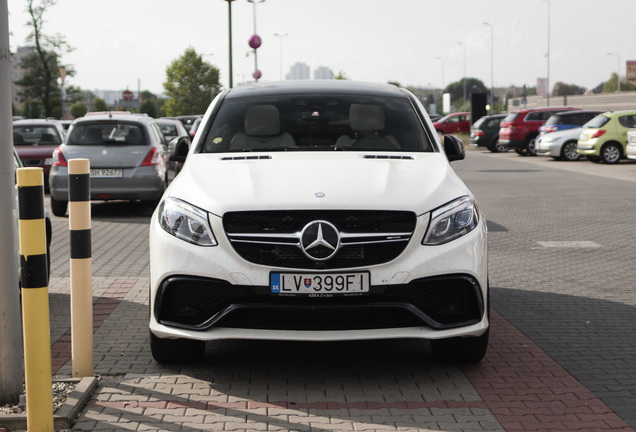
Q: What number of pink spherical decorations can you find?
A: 2